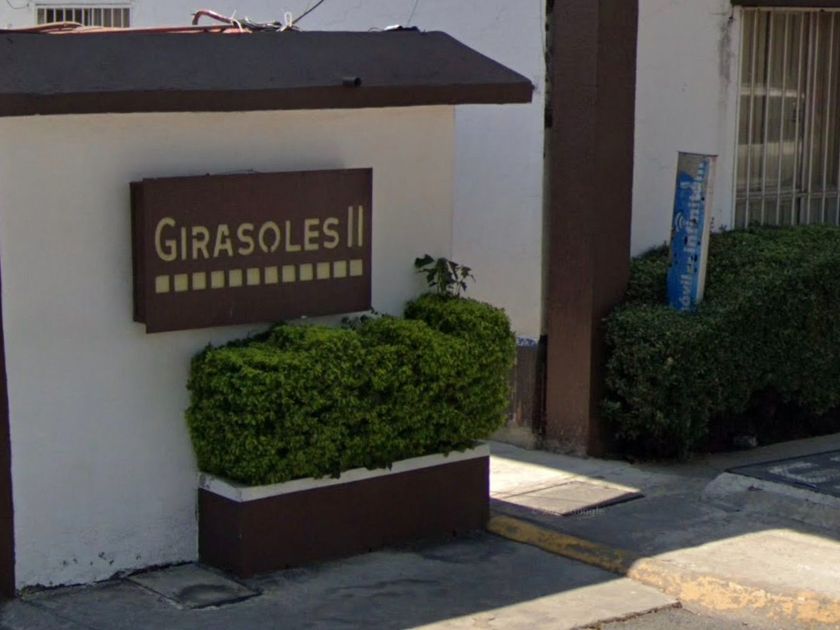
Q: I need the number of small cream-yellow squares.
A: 12